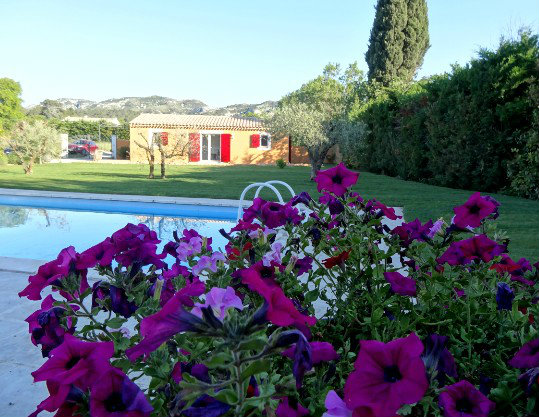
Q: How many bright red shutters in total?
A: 4